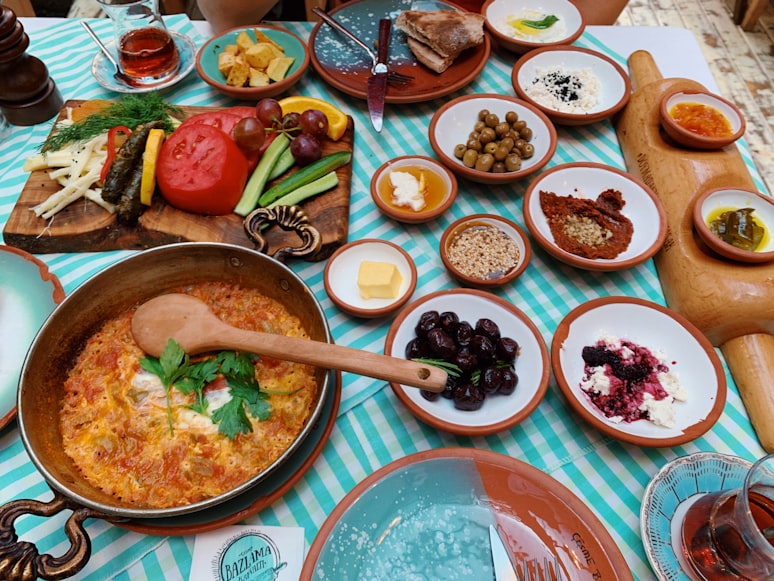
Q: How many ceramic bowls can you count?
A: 12